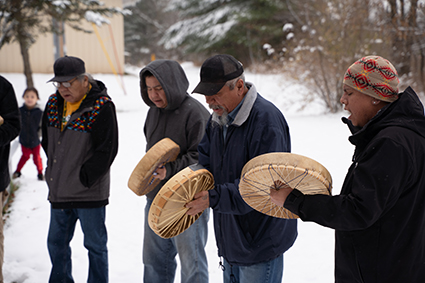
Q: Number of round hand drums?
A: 3